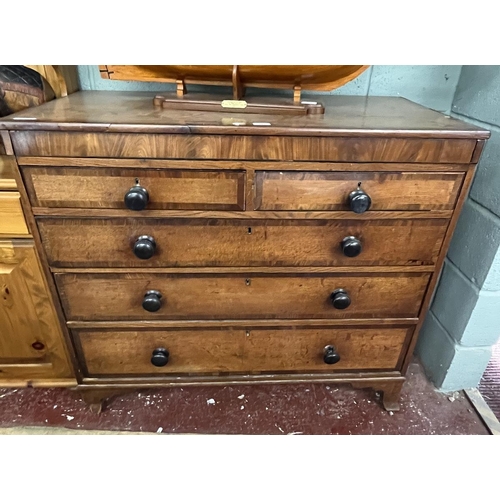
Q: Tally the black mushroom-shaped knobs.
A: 8